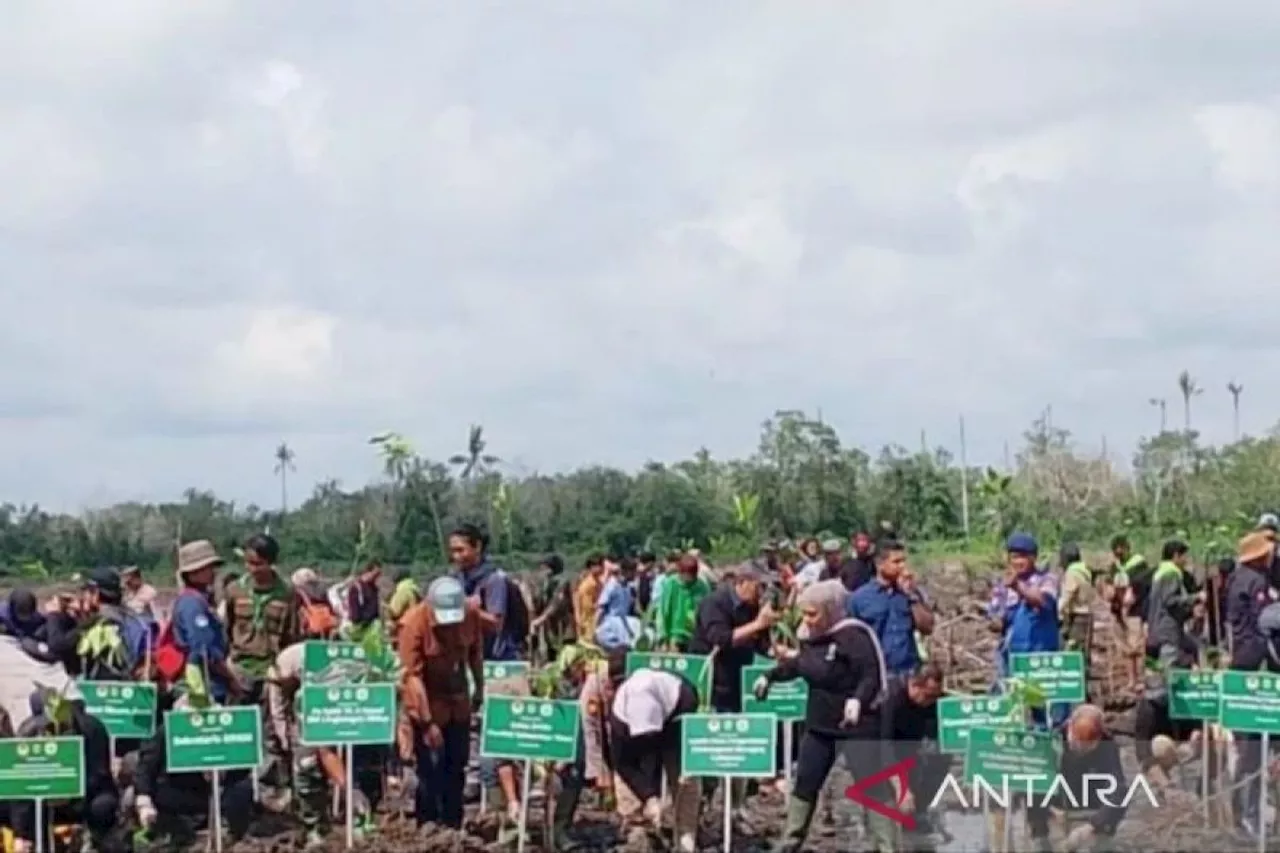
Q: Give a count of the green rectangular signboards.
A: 15